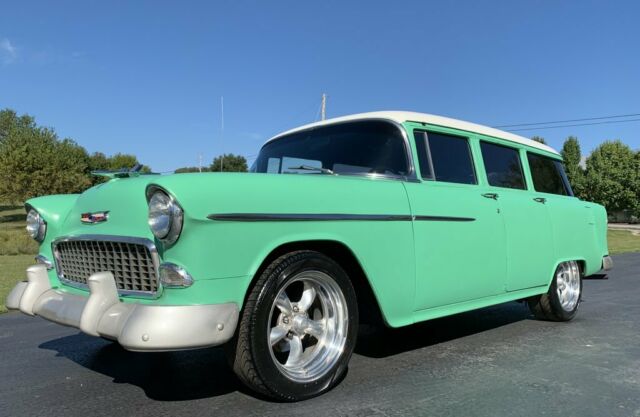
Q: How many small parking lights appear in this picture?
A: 2